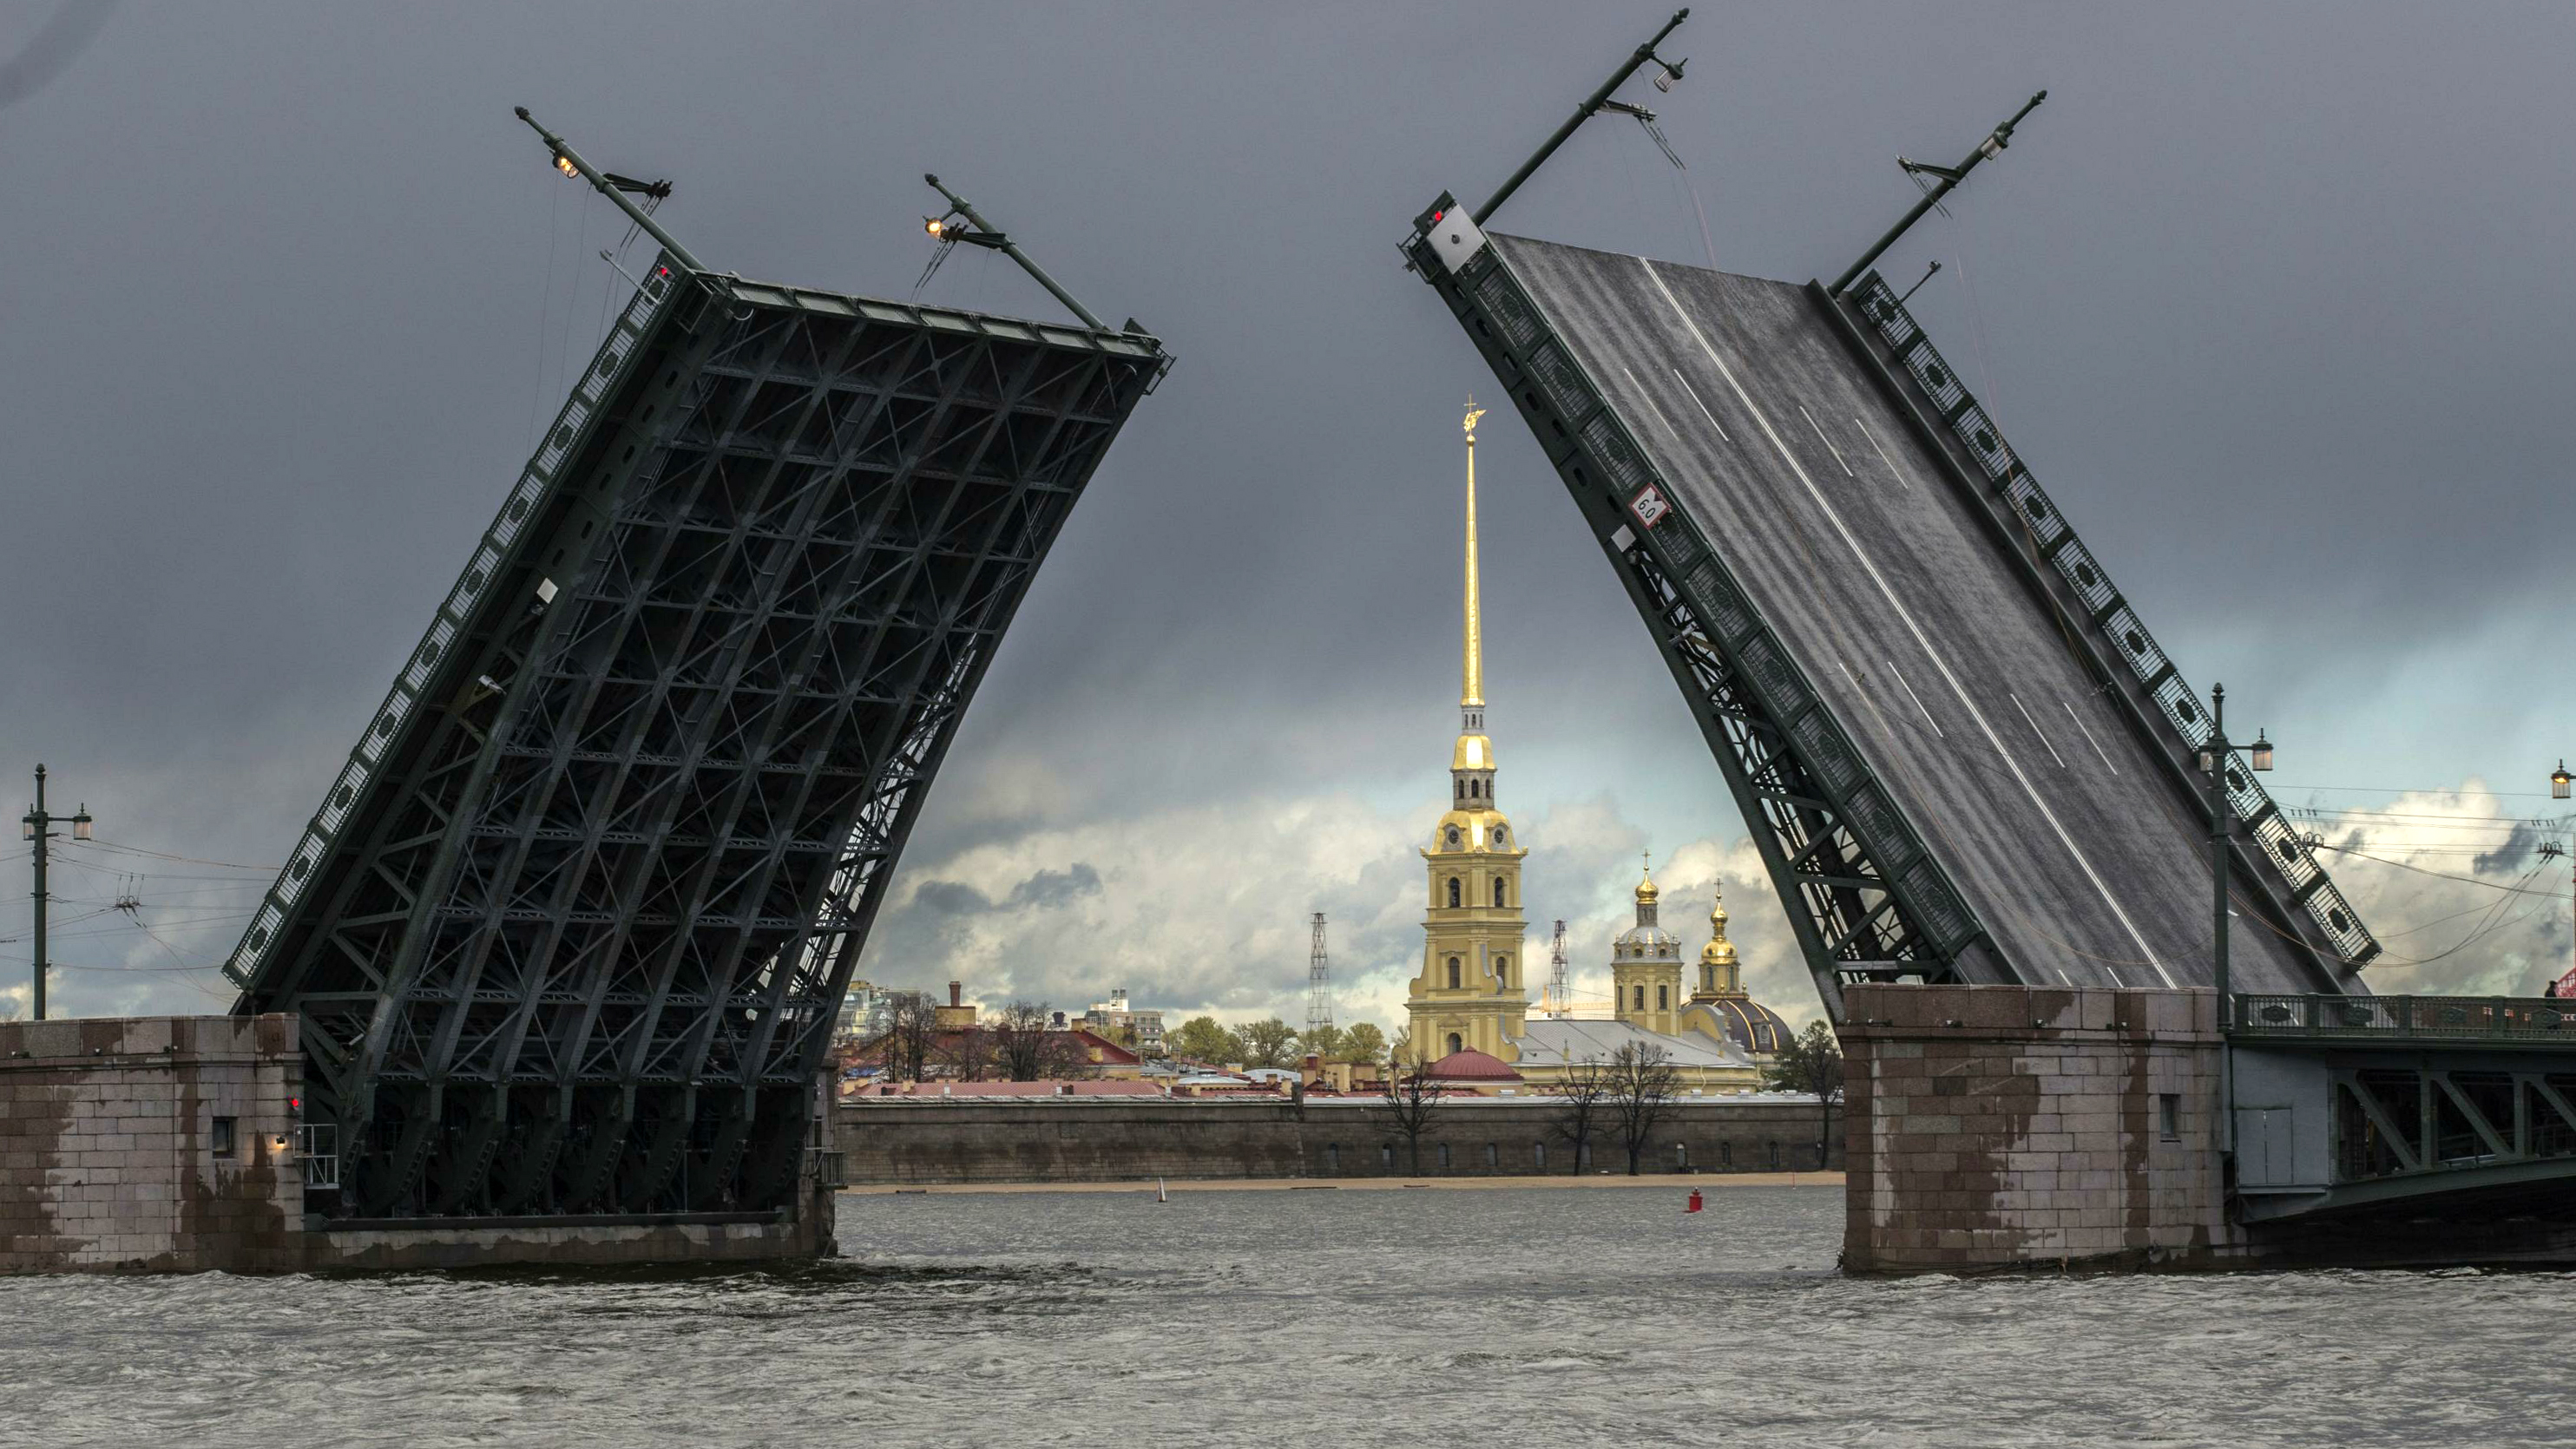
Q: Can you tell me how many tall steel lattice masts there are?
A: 2